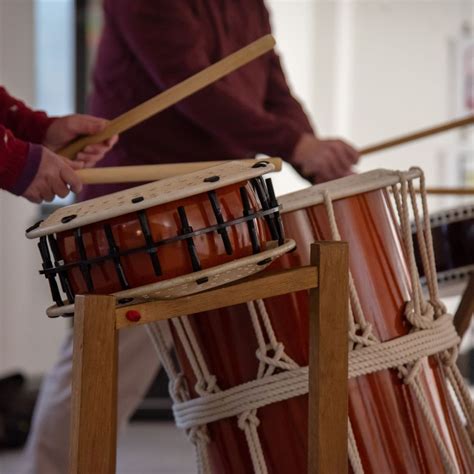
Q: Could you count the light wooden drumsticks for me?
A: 4